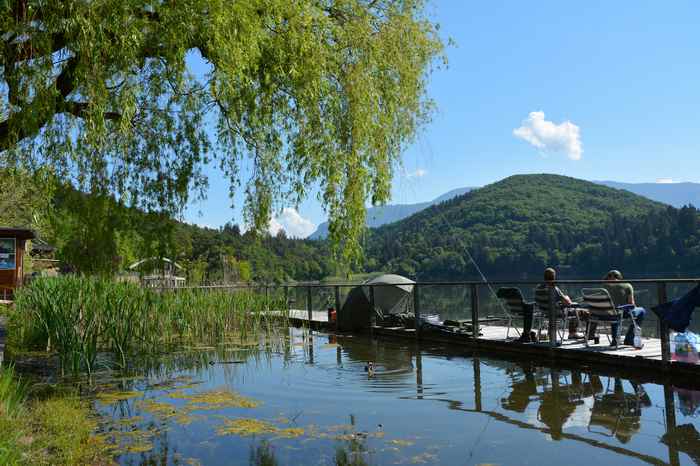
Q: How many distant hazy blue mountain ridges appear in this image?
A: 2